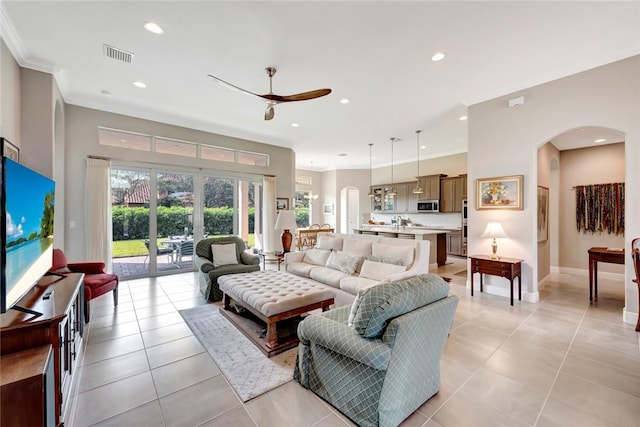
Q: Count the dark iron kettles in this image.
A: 0